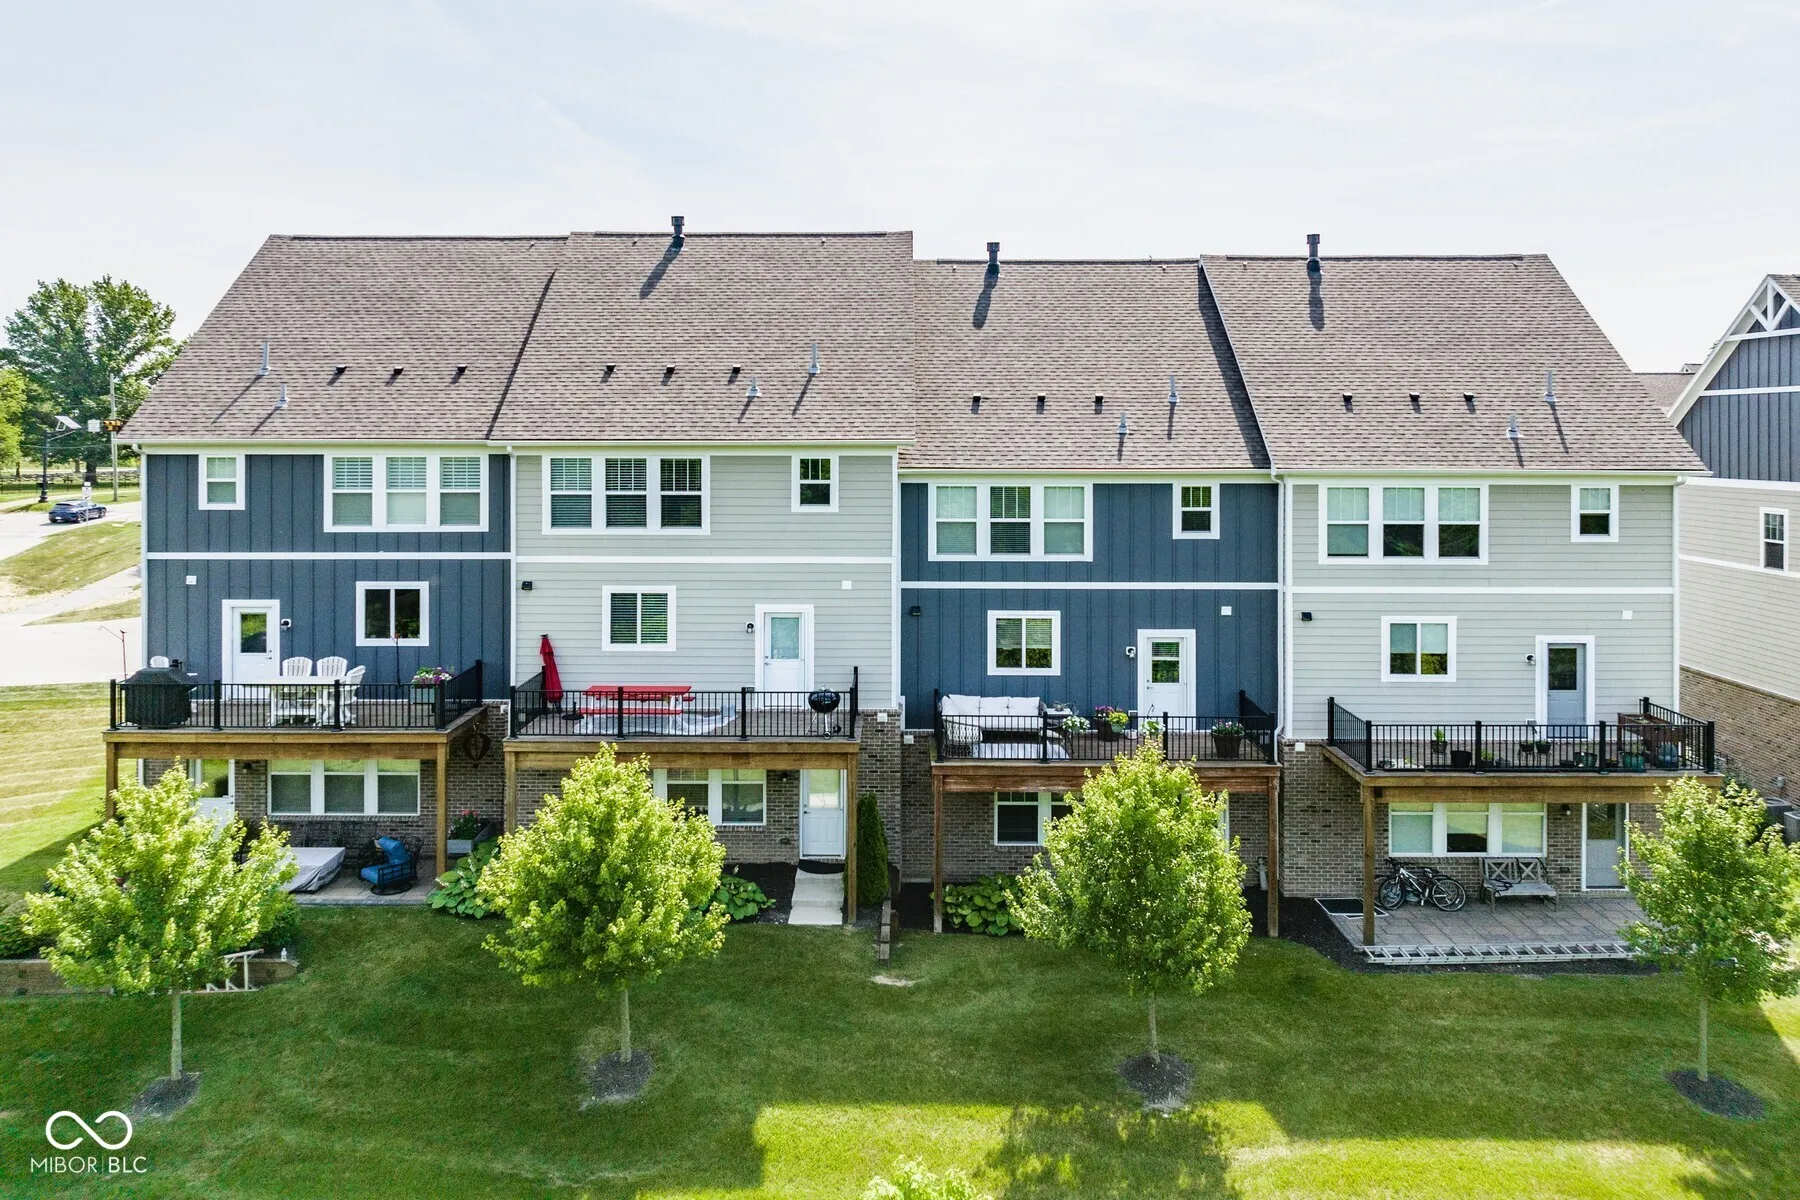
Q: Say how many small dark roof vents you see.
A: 12